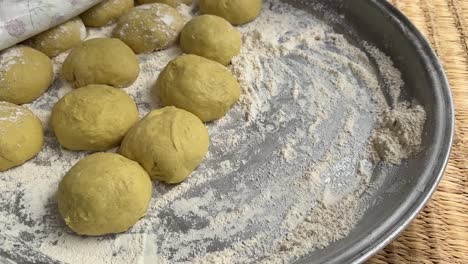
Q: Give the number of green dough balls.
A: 13